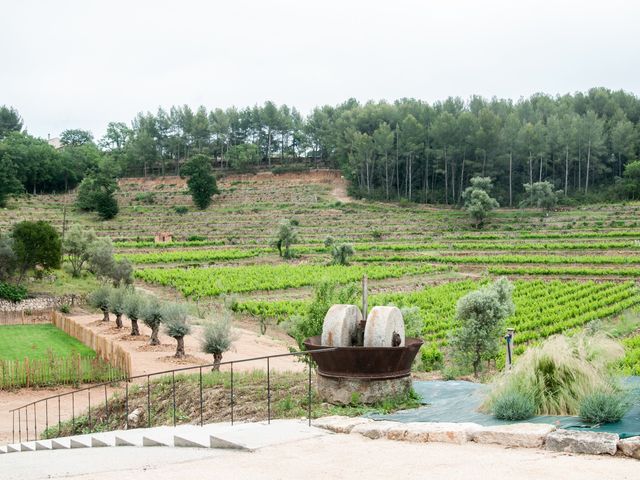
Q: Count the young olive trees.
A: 6